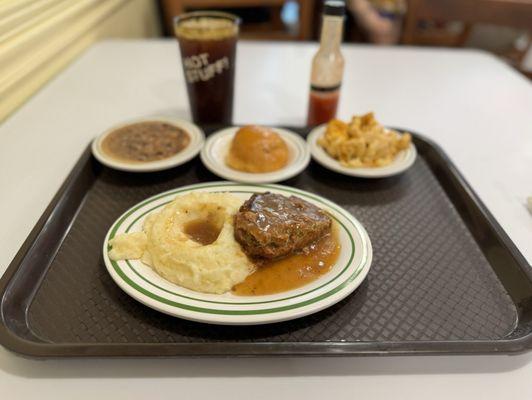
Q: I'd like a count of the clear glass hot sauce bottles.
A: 1